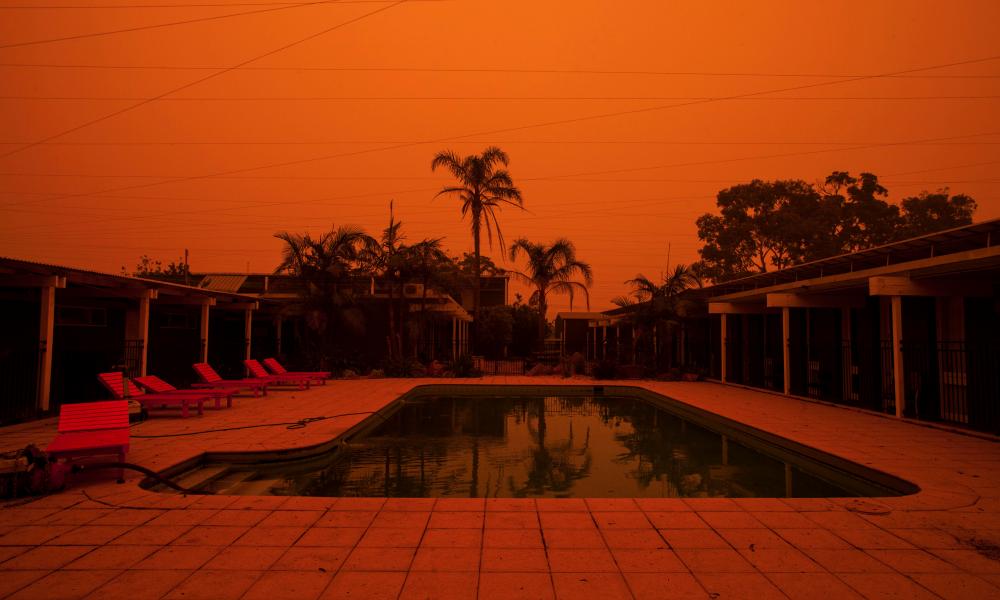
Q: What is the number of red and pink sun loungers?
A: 6